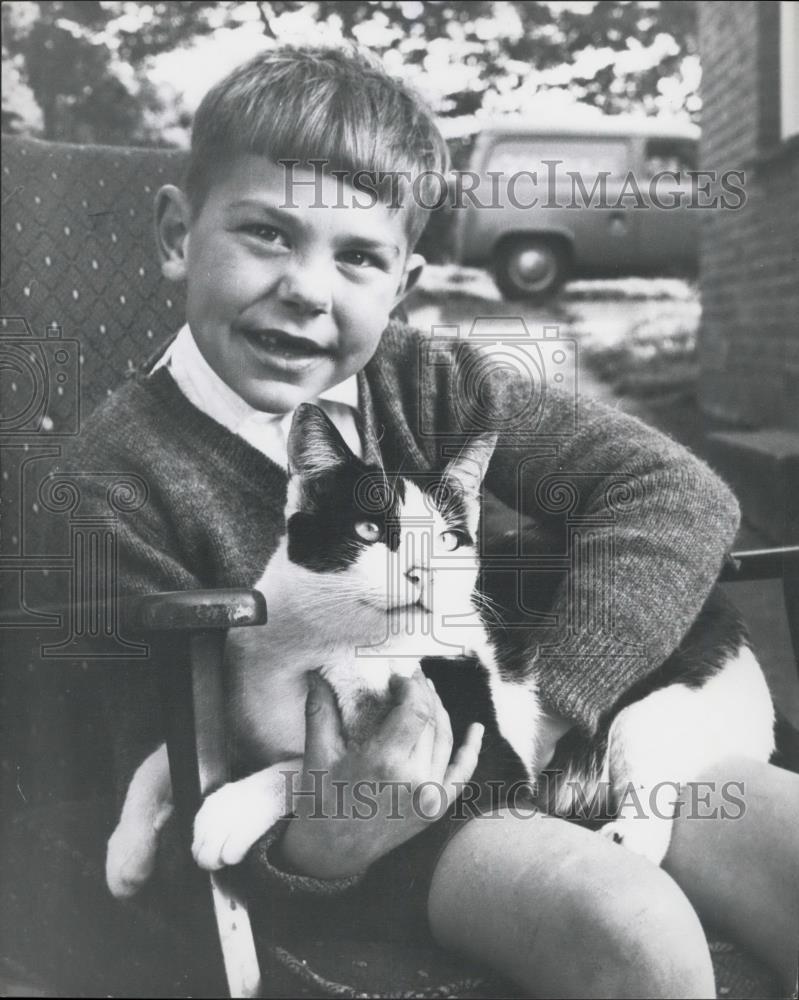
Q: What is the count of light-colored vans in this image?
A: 1